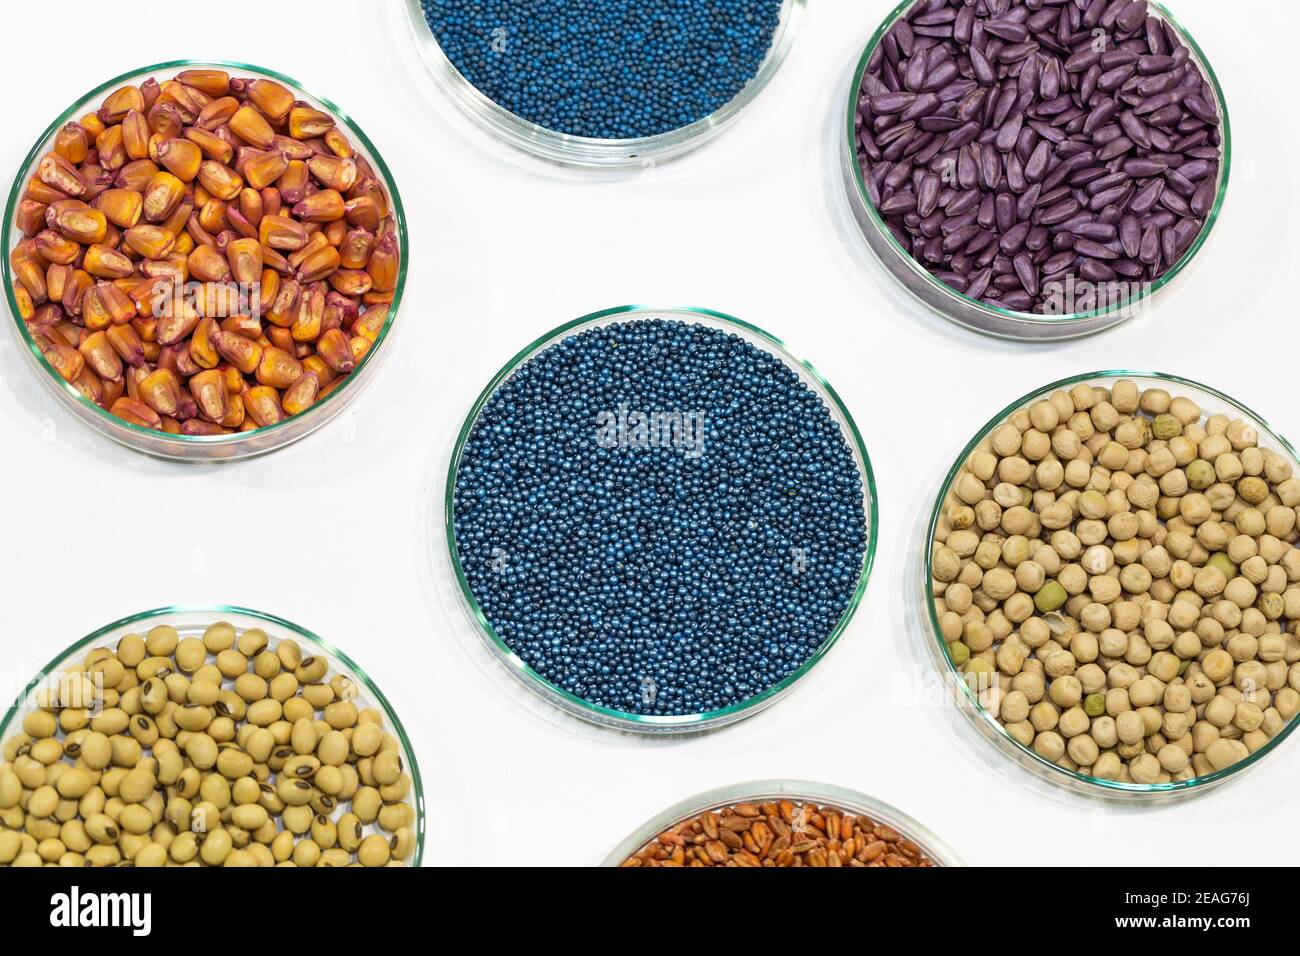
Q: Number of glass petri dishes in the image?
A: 7